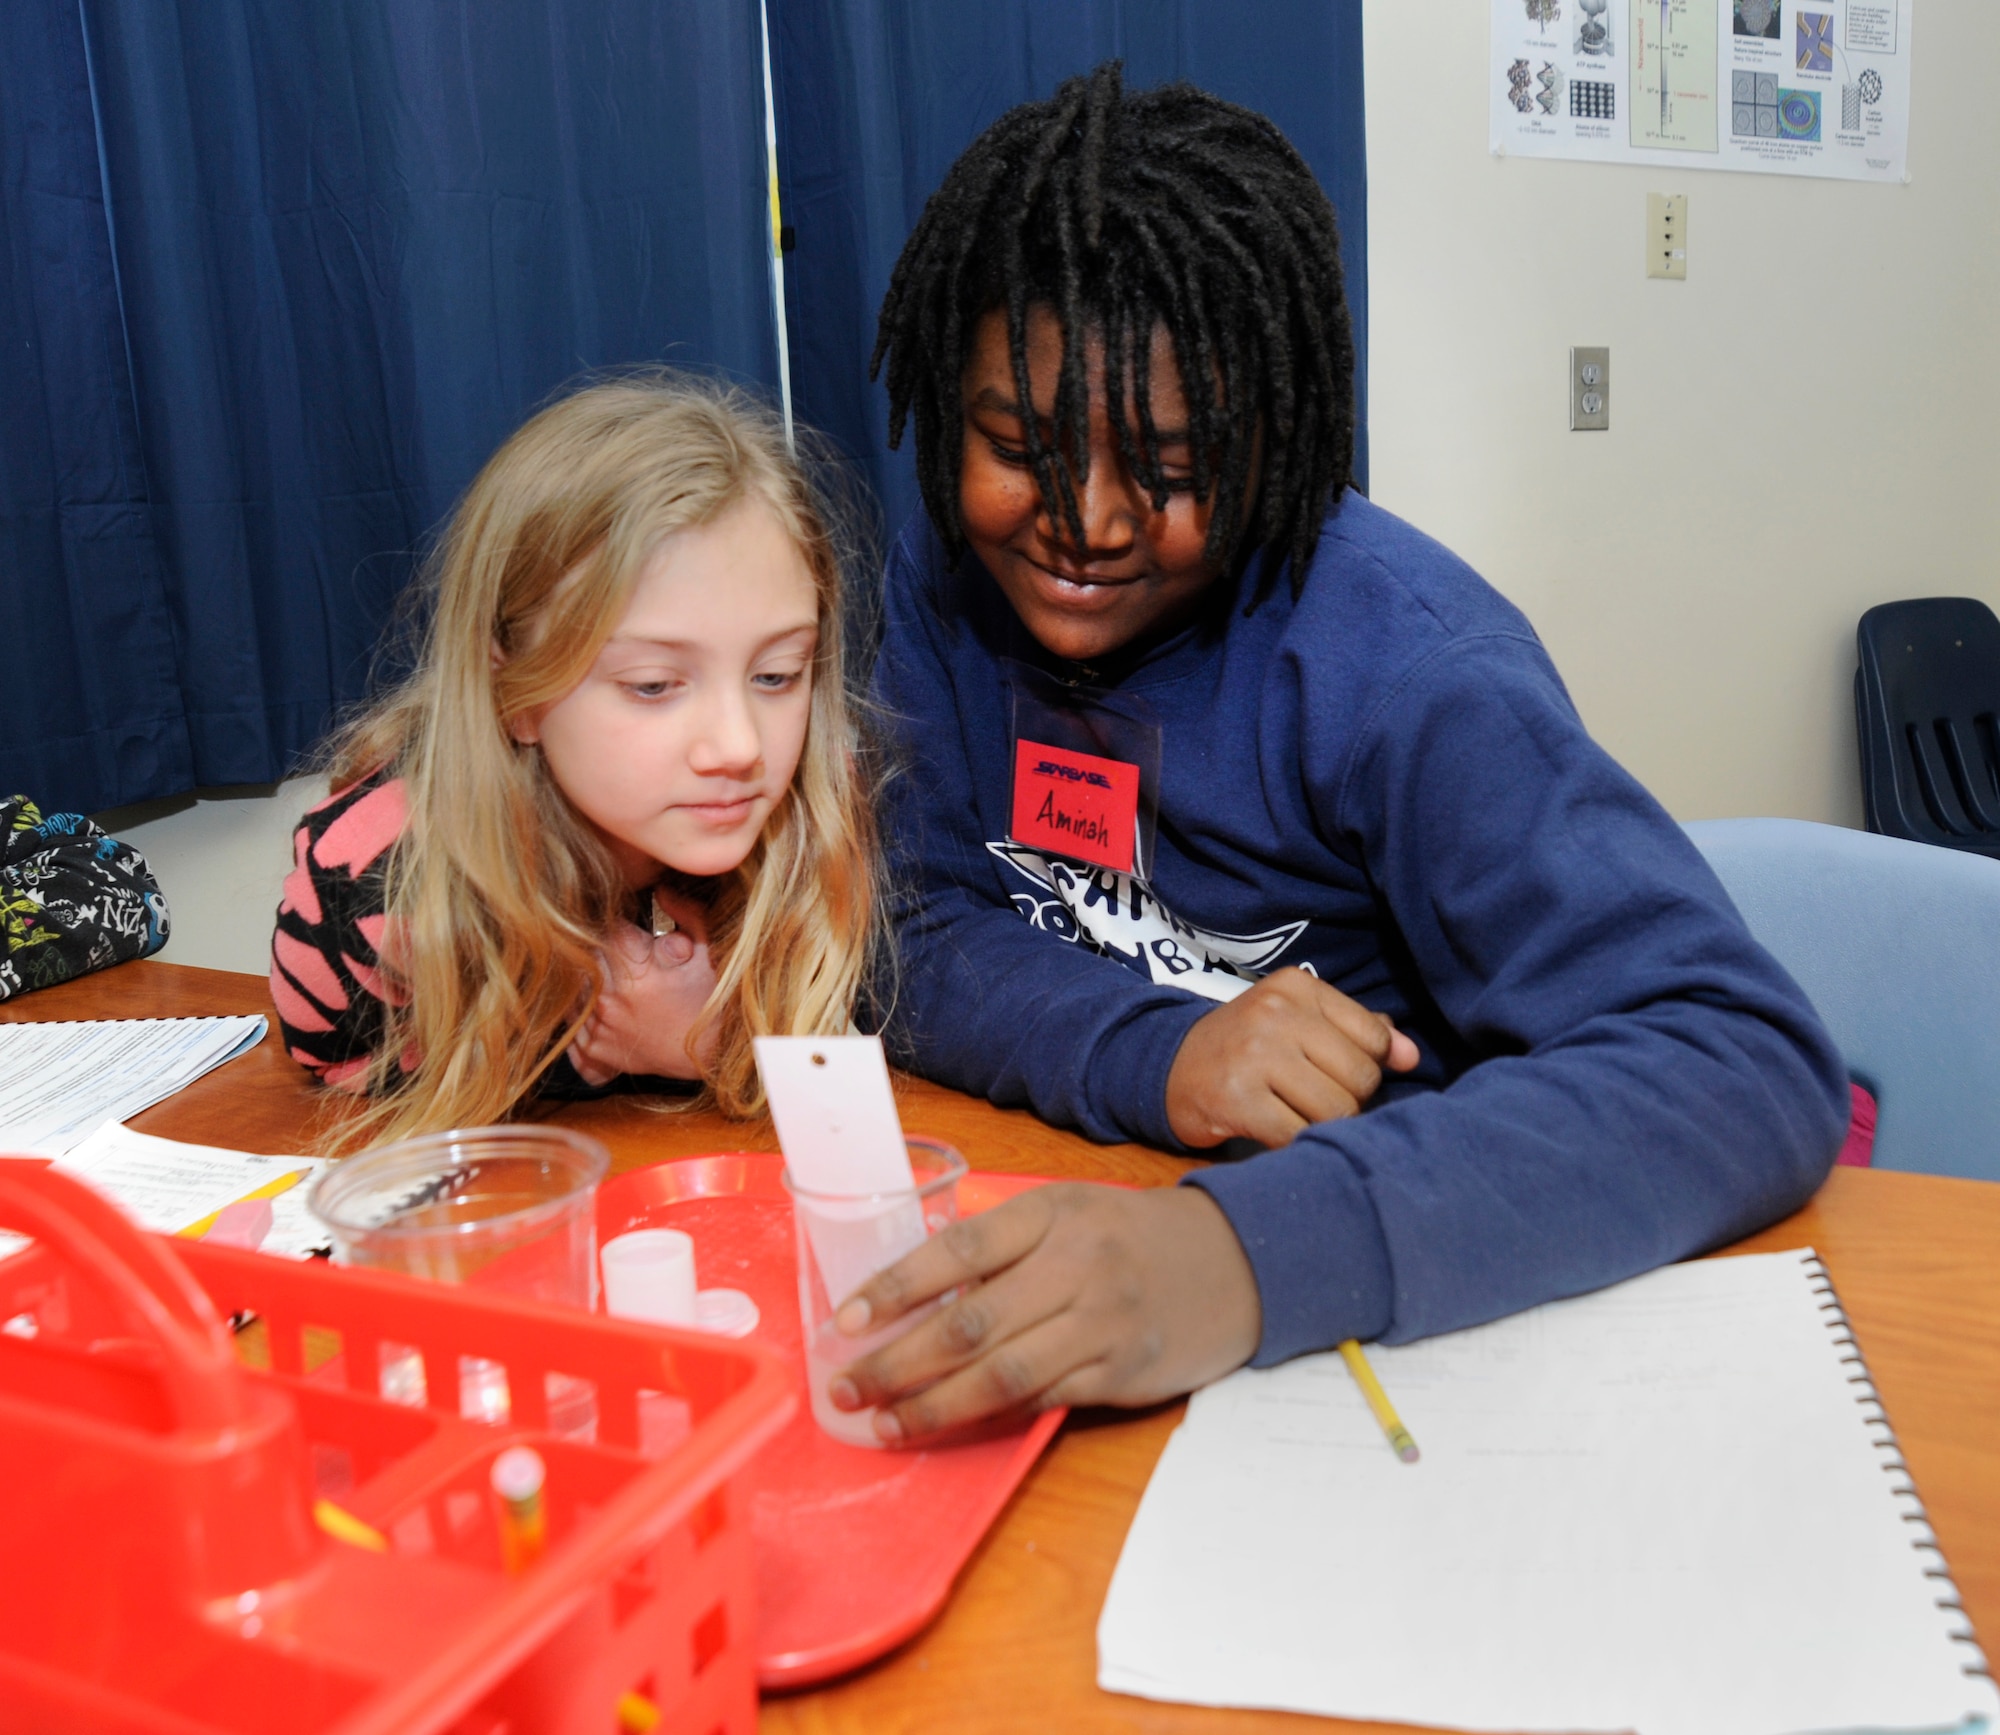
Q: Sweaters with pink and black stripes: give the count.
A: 1